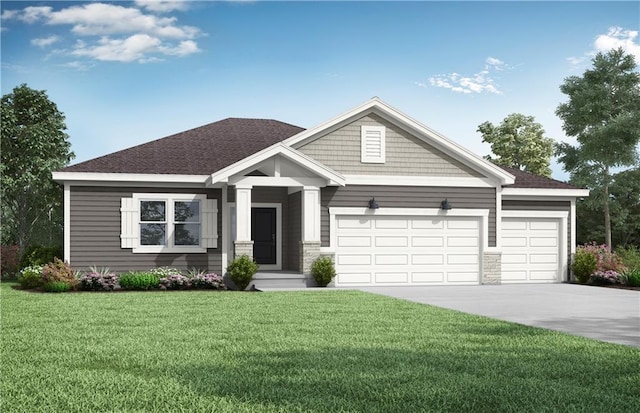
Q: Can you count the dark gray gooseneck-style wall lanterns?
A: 2